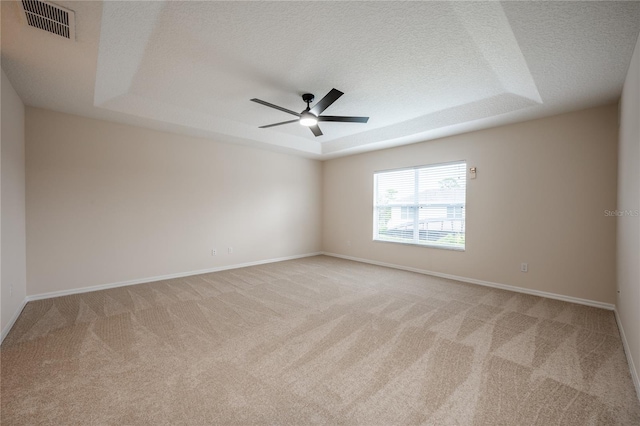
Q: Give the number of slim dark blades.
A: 5